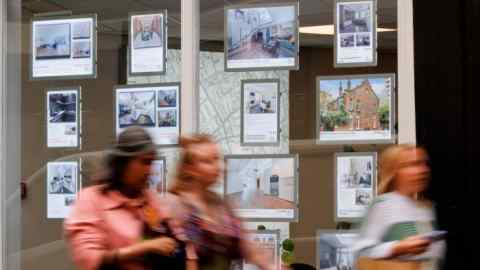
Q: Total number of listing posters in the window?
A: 14